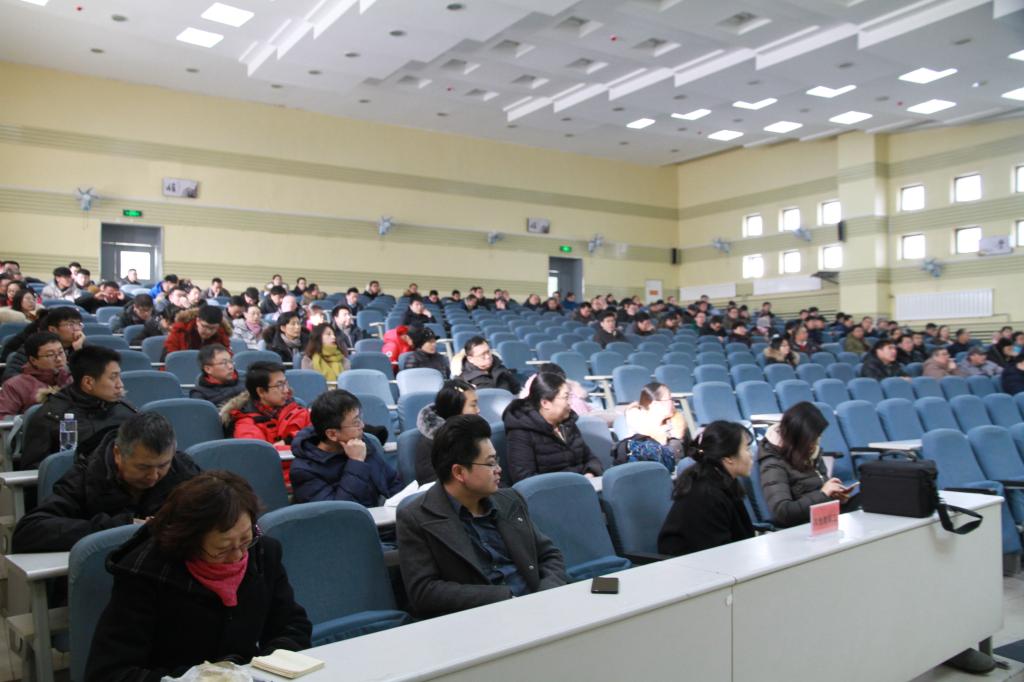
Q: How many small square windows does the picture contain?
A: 12